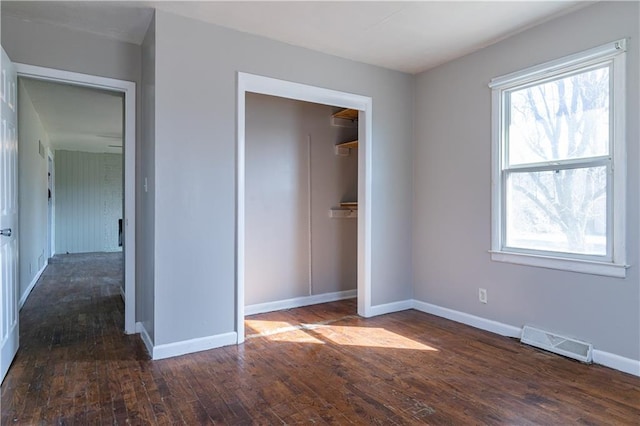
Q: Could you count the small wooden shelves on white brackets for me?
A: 3